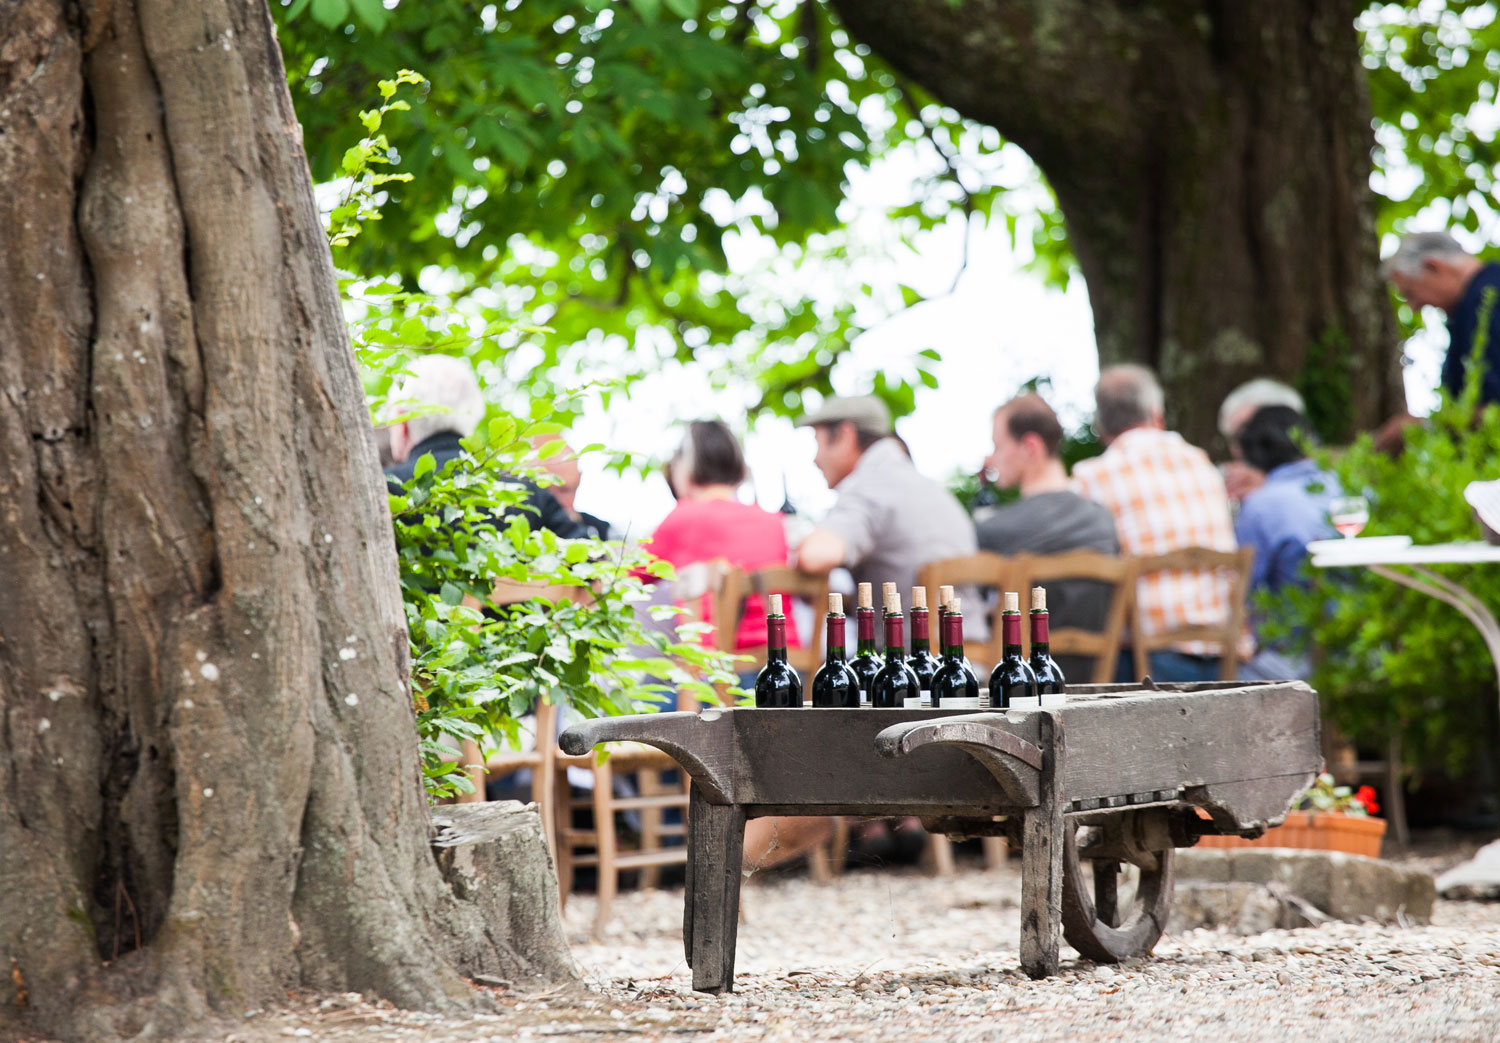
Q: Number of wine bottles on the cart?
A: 10